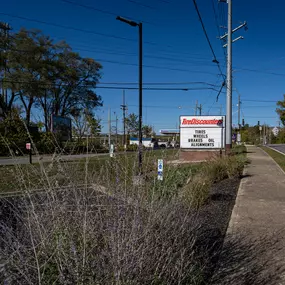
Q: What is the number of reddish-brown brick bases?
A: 1